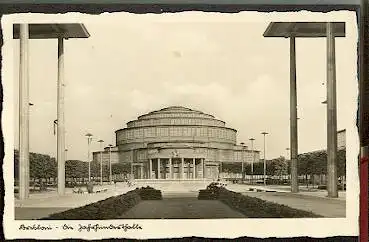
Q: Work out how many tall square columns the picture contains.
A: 4